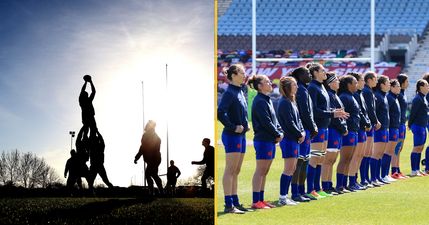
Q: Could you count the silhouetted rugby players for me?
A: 7